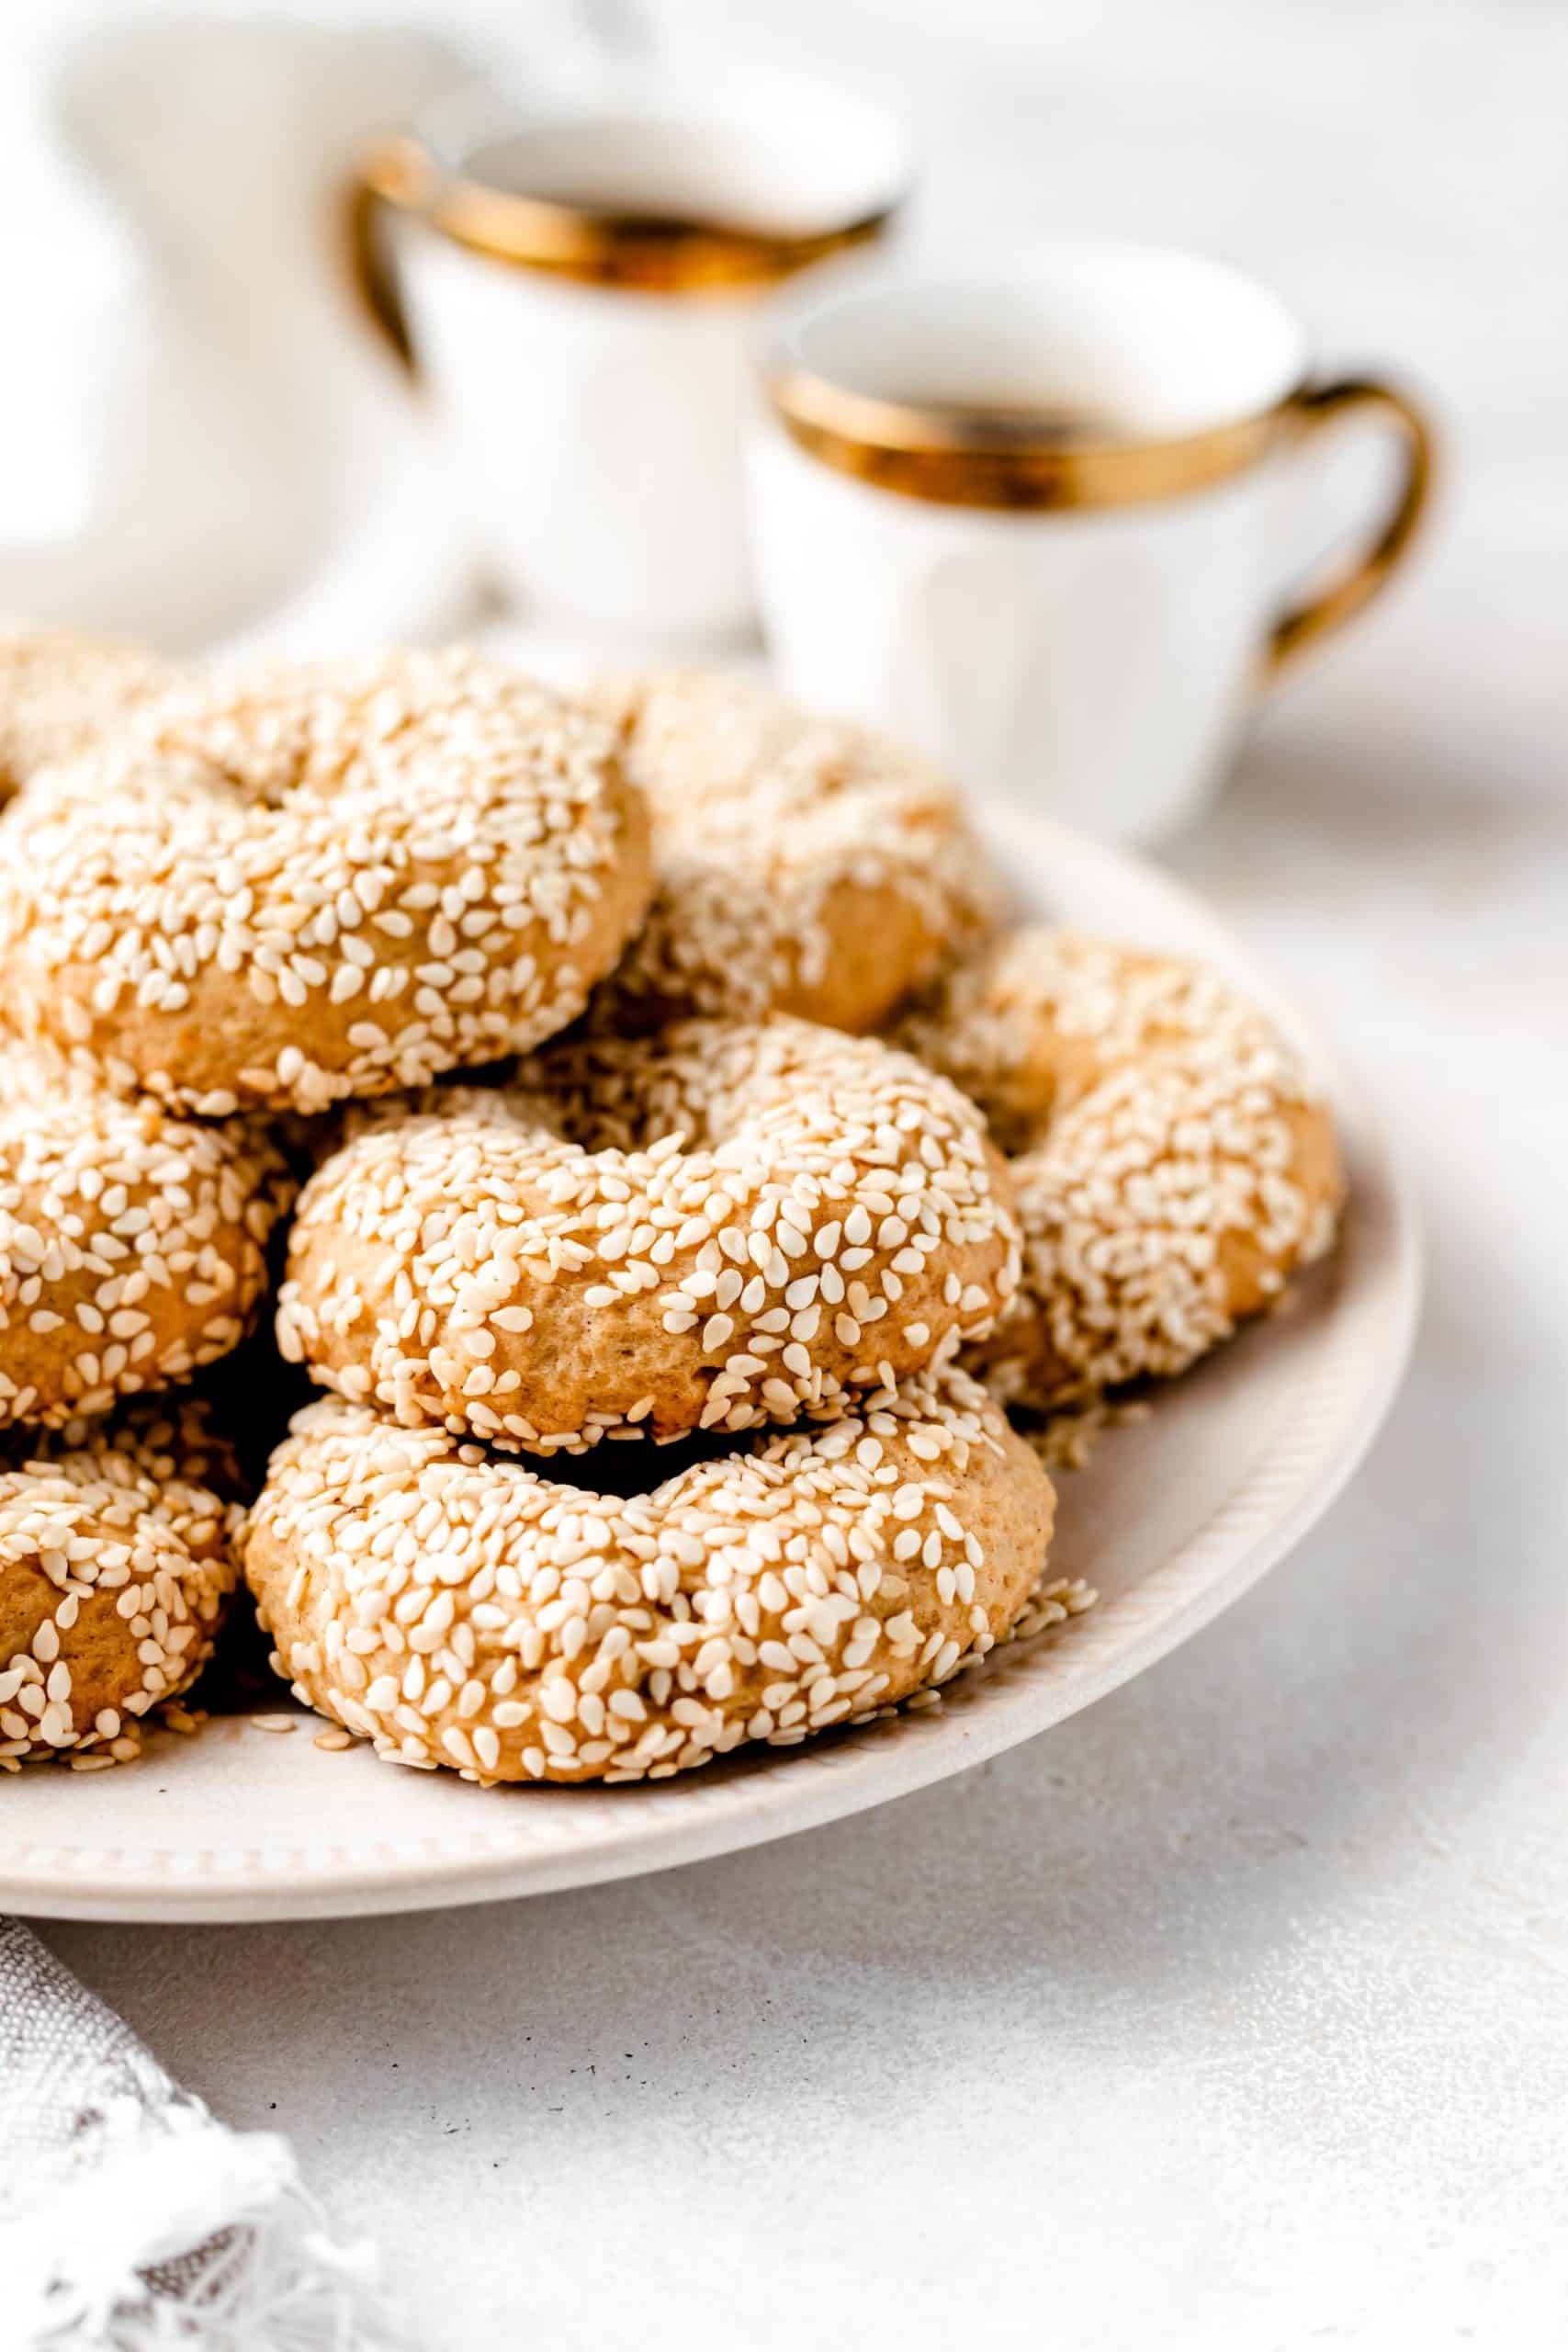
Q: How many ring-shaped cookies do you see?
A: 8